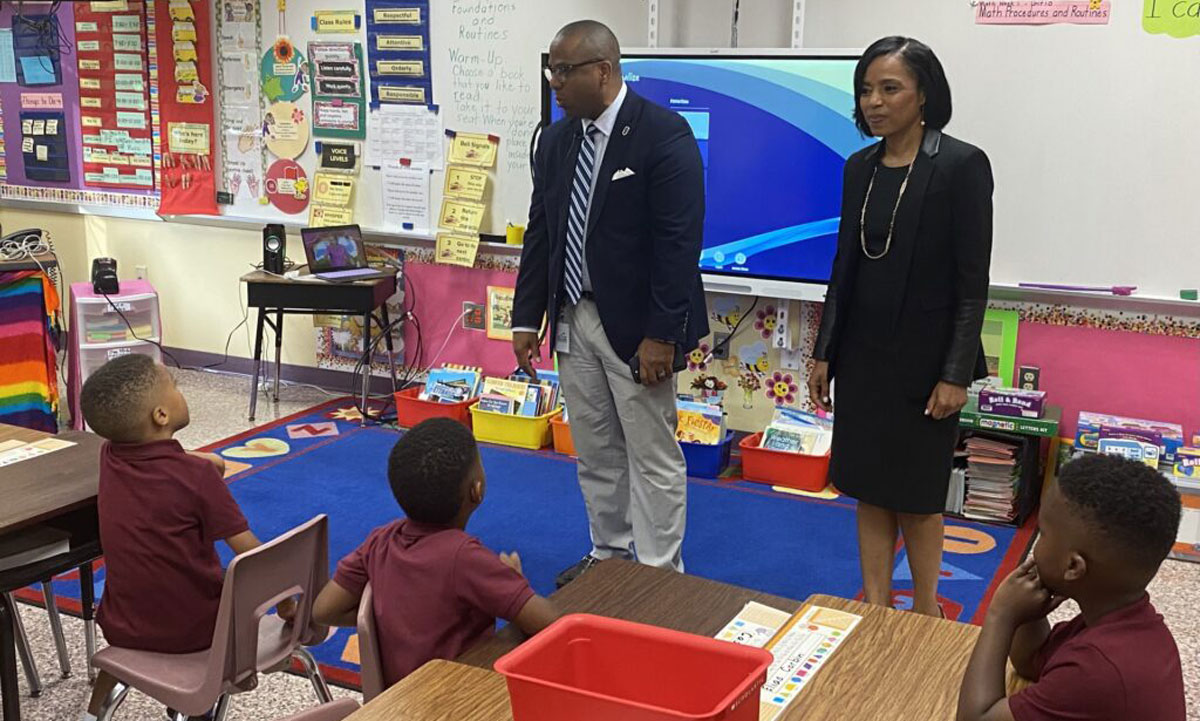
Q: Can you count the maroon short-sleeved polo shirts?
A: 3